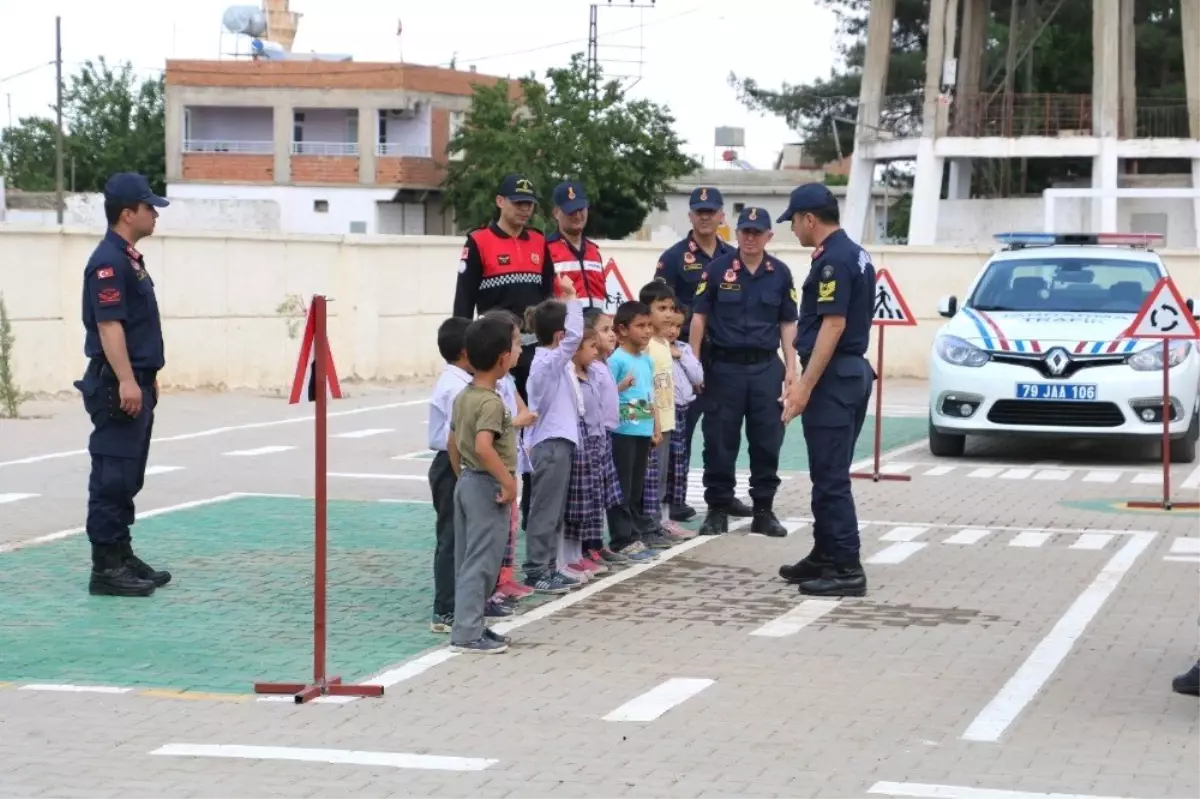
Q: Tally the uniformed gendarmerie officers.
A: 6